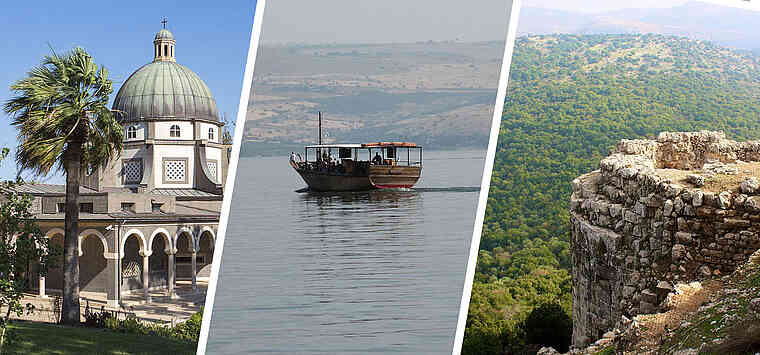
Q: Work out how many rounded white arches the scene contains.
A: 6